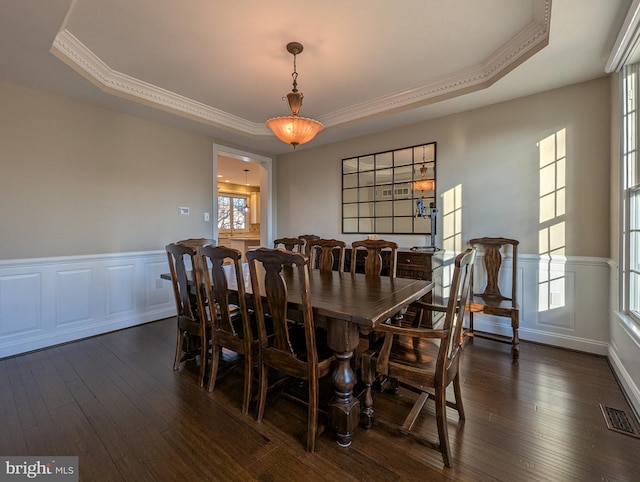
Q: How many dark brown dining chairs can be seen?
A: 10